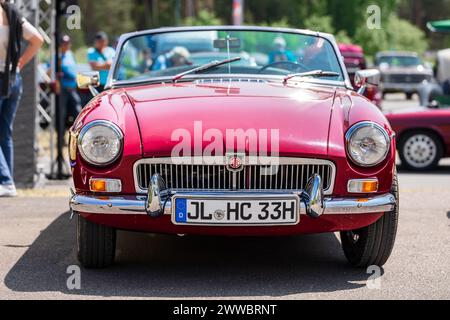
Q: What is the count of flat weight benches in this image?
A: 0